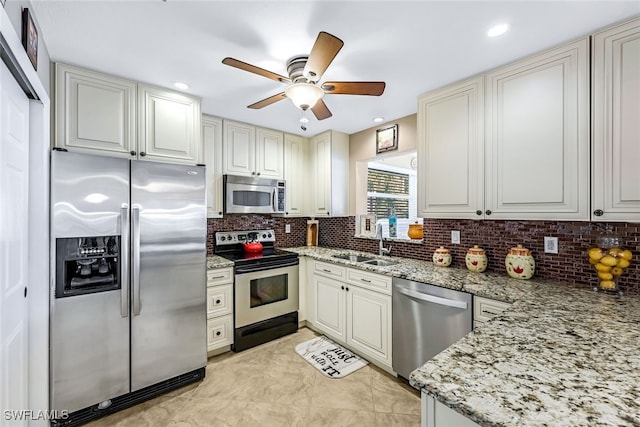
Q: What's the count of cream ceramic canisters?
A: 3